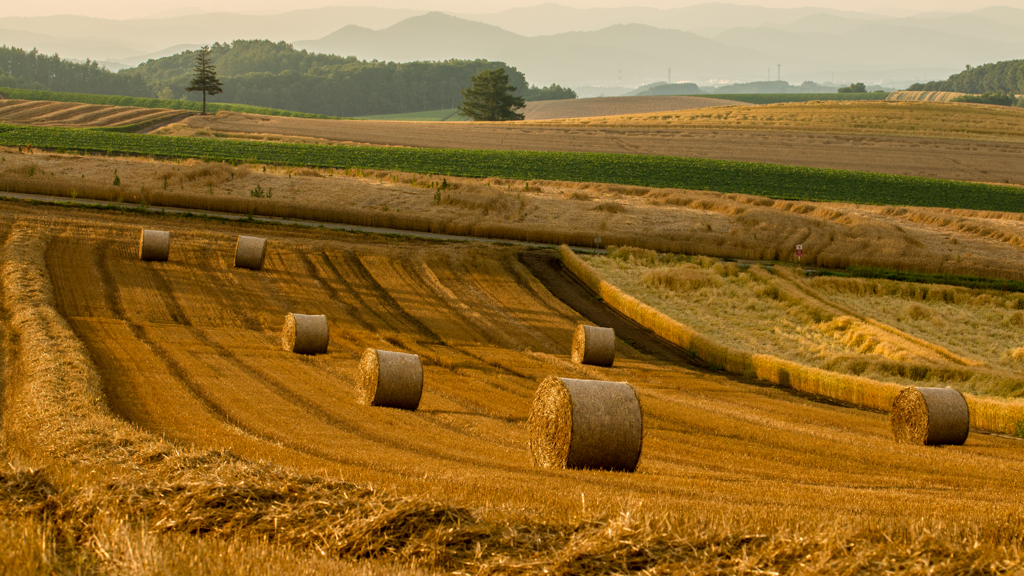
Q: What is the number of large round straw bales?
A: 7